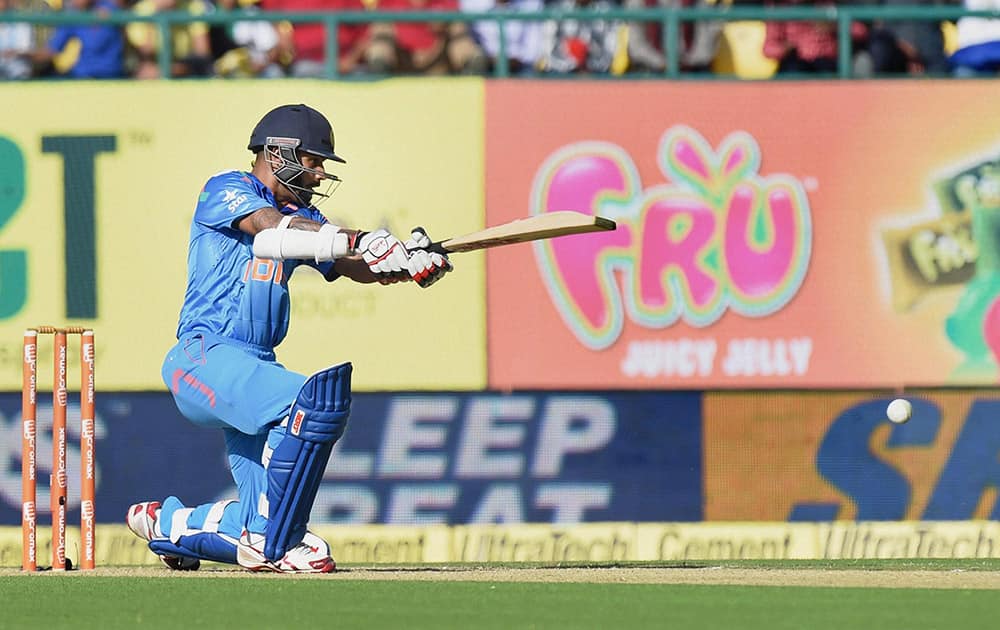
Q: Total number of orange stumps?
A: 3